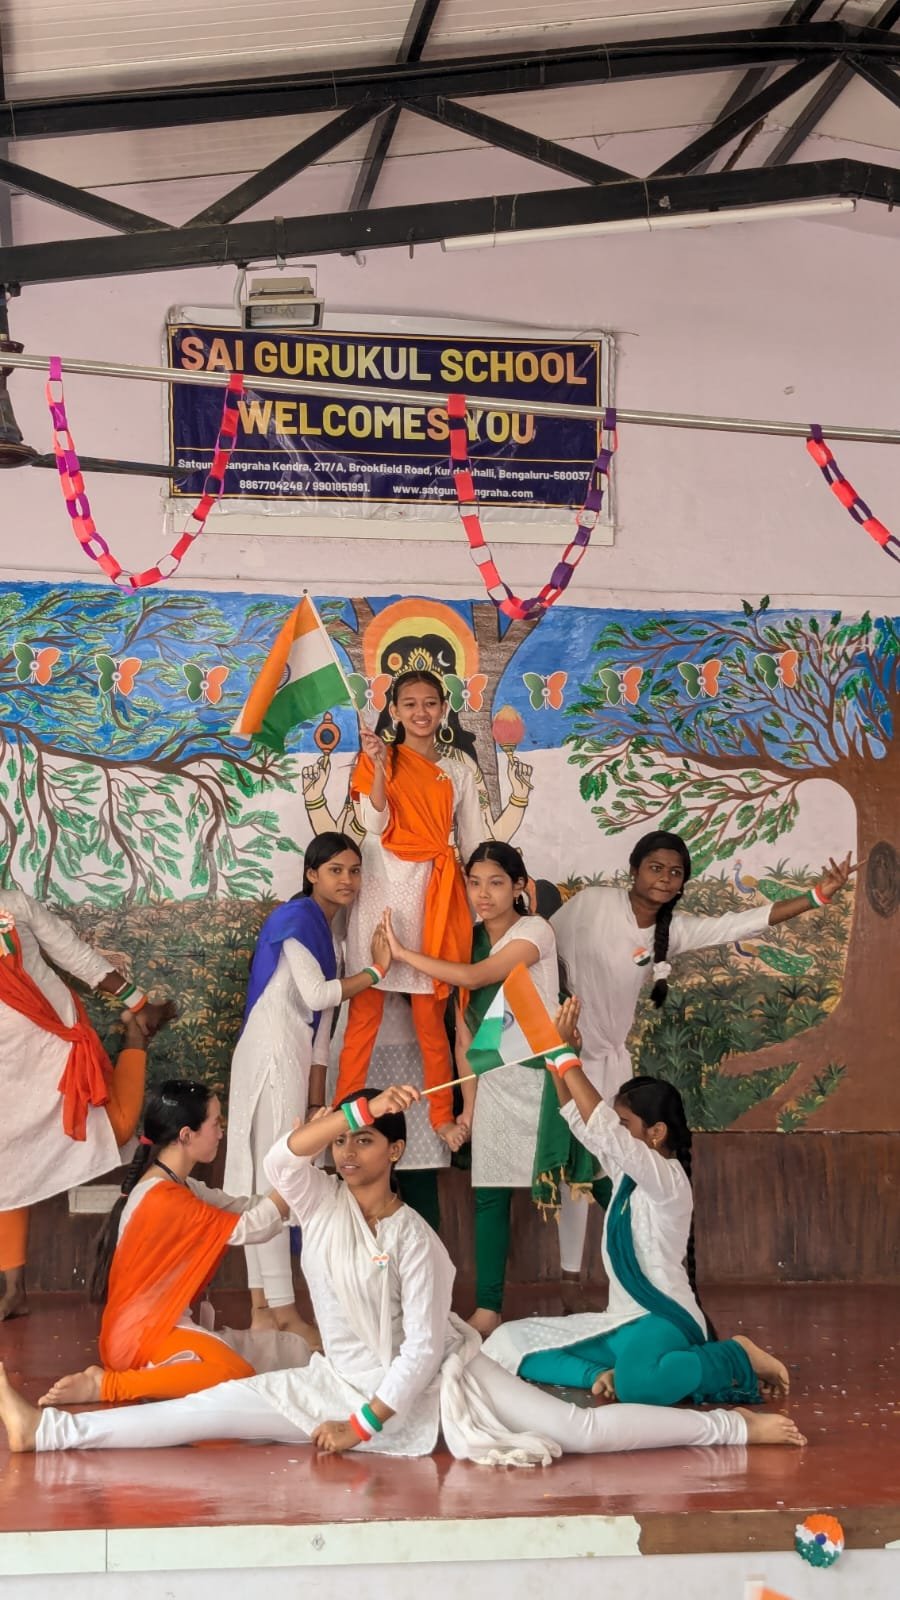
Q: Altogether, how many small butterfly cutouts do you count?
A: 9